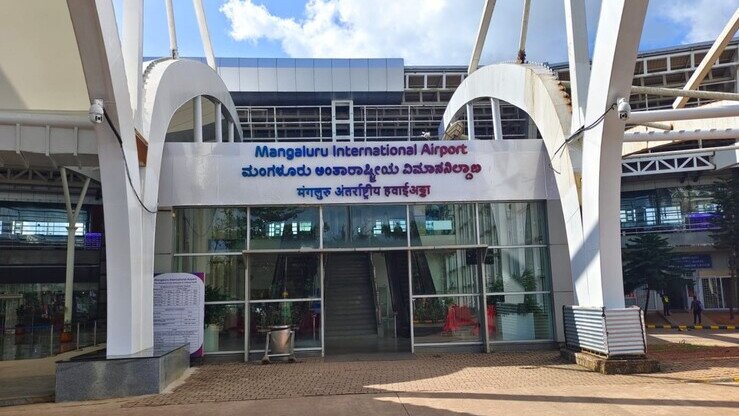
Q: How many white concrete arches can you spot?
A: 2